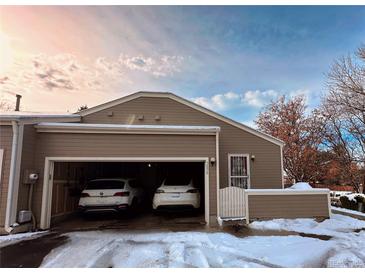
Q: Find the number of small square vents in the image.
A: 3